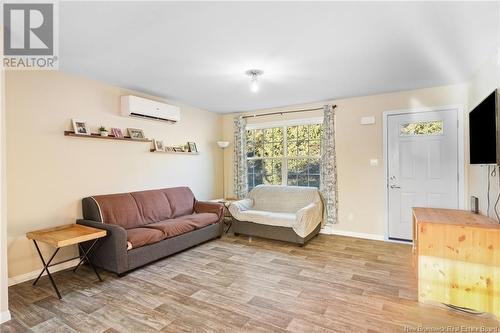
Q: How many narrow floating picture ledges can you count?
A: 2